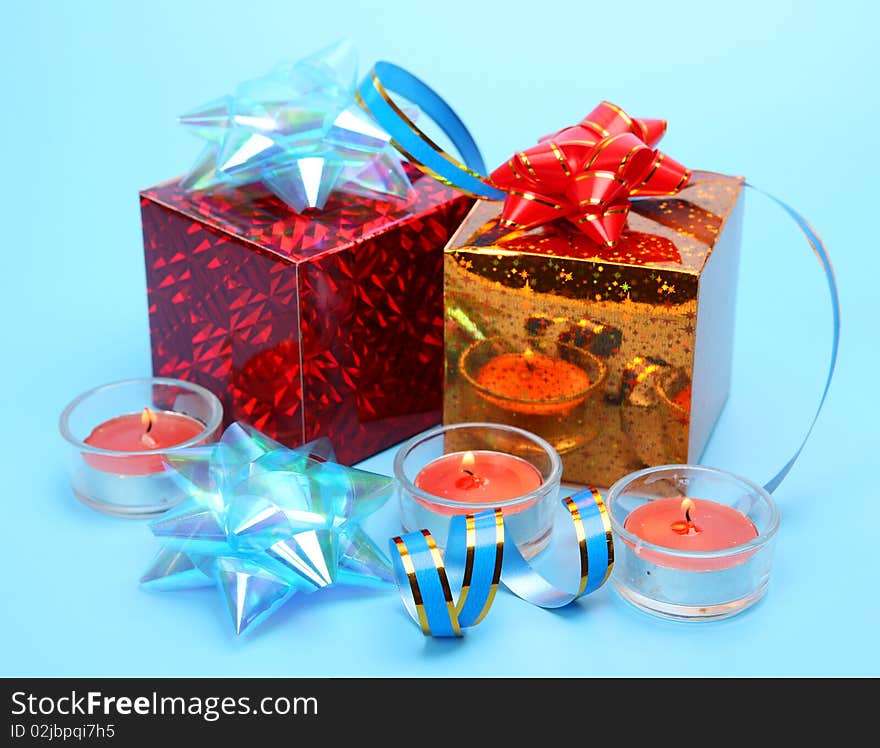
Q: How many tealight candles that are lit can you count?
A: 3